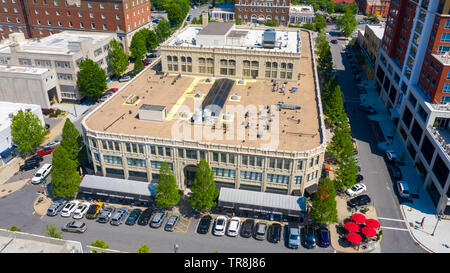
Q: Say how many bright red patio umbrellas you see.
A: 5